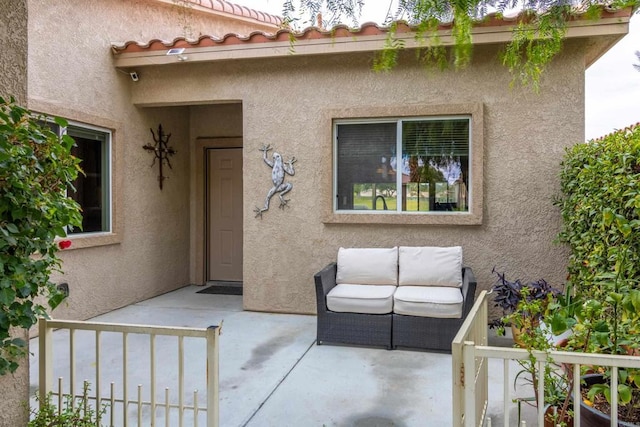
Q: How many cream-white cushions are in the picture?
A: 4